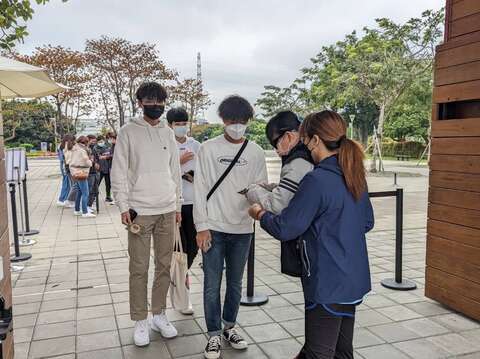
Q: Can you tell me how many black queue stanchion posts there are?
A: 4